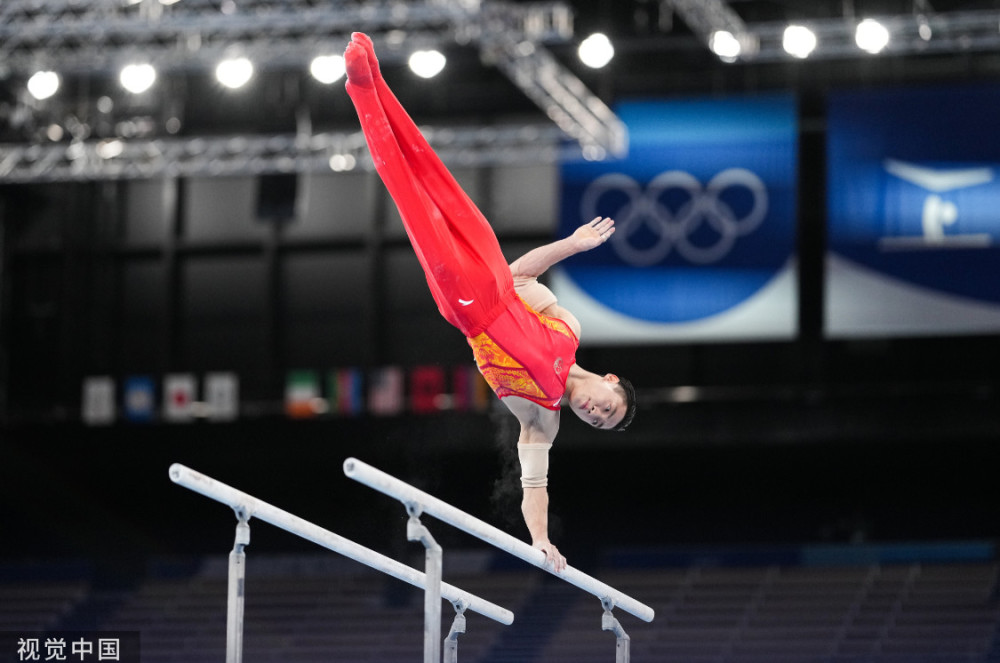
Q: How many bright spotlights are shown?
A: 9